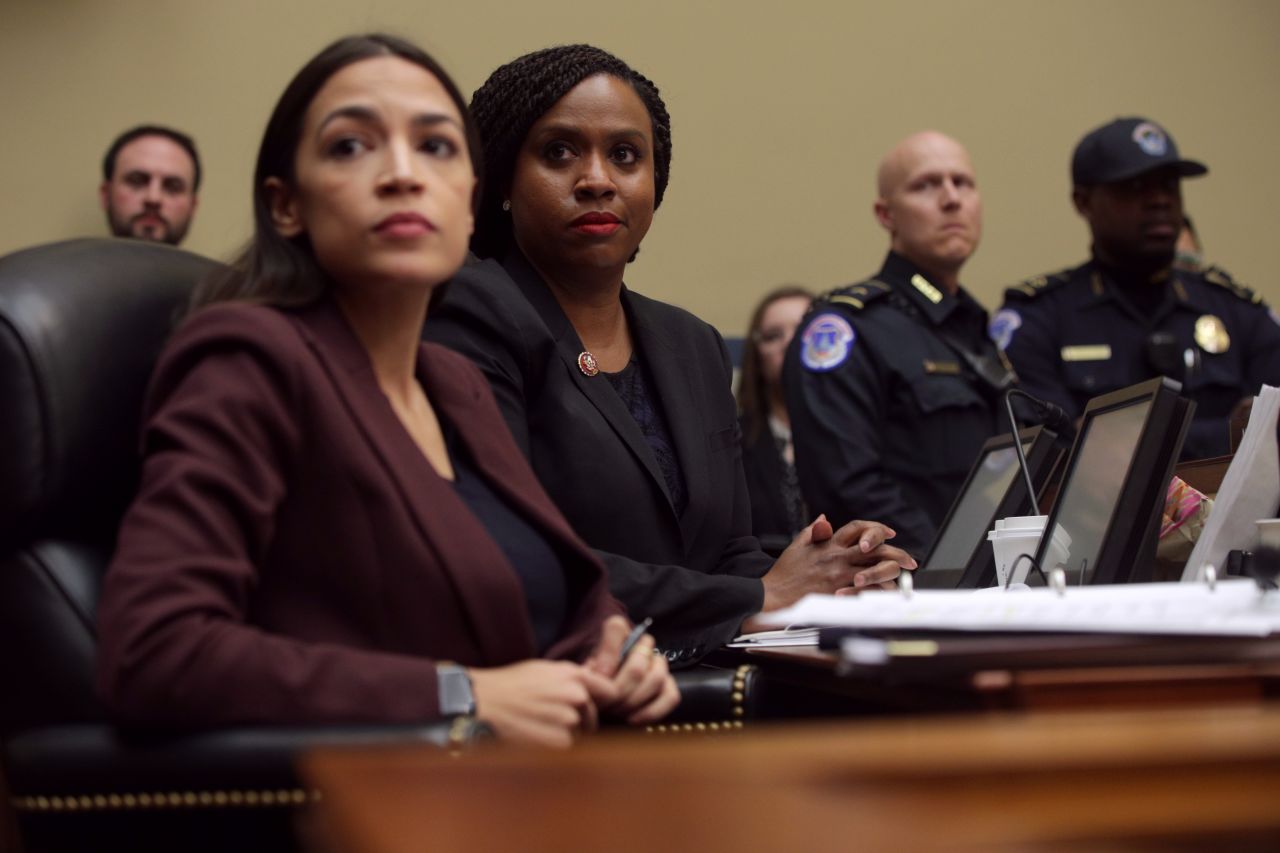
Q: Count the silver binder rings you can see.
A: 3